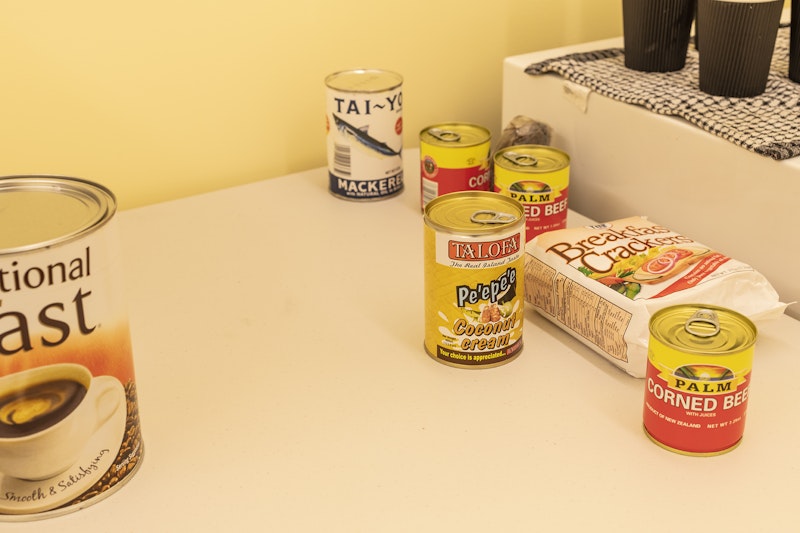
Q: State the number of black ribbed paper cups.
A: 3